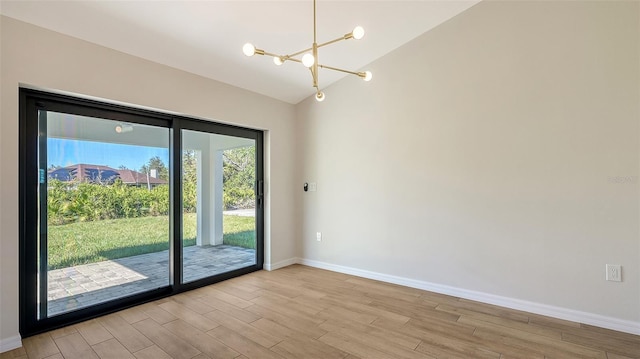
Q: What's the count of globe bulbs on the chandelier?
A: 6